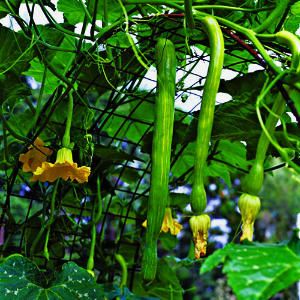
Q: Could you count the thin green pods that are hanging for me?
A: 3